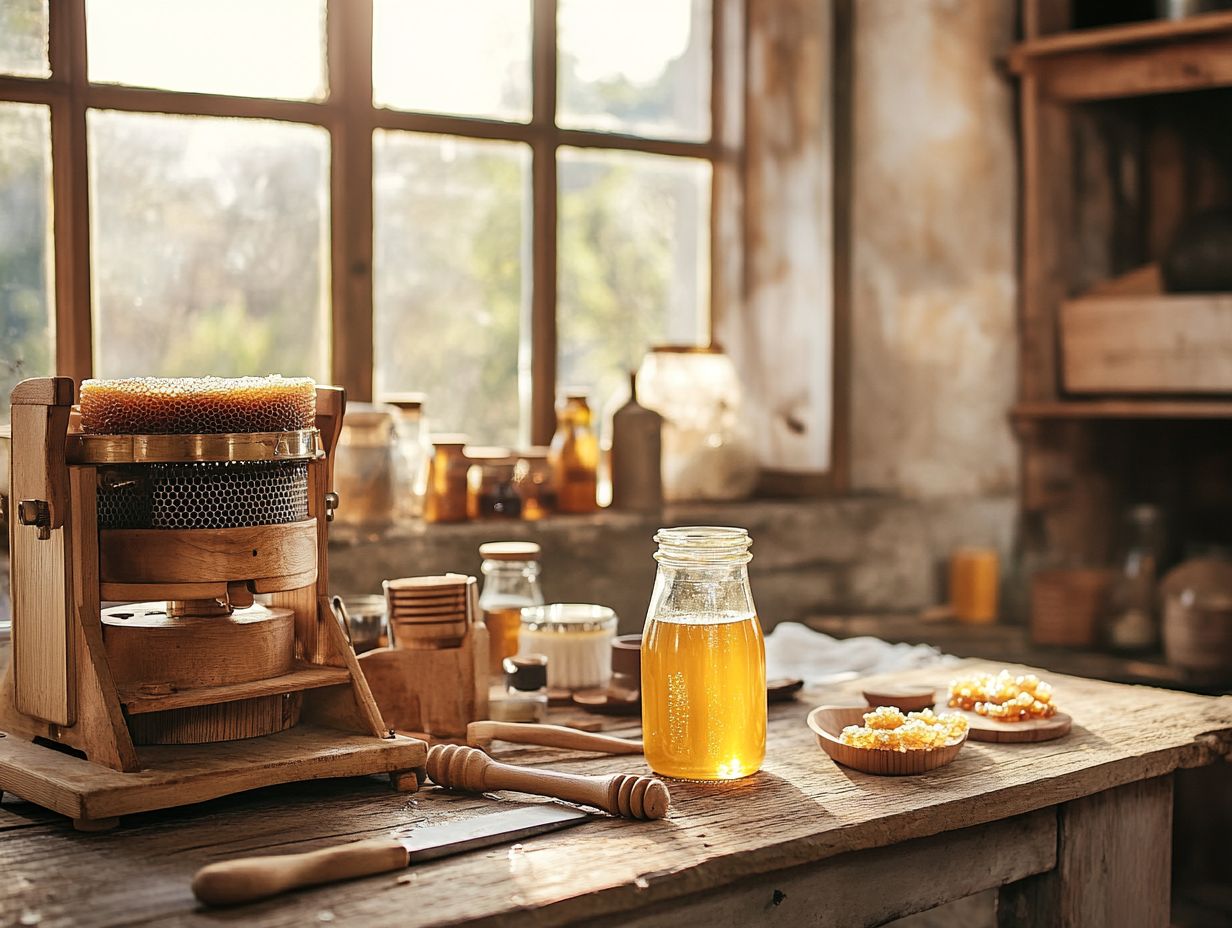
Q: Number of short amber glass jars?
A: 3